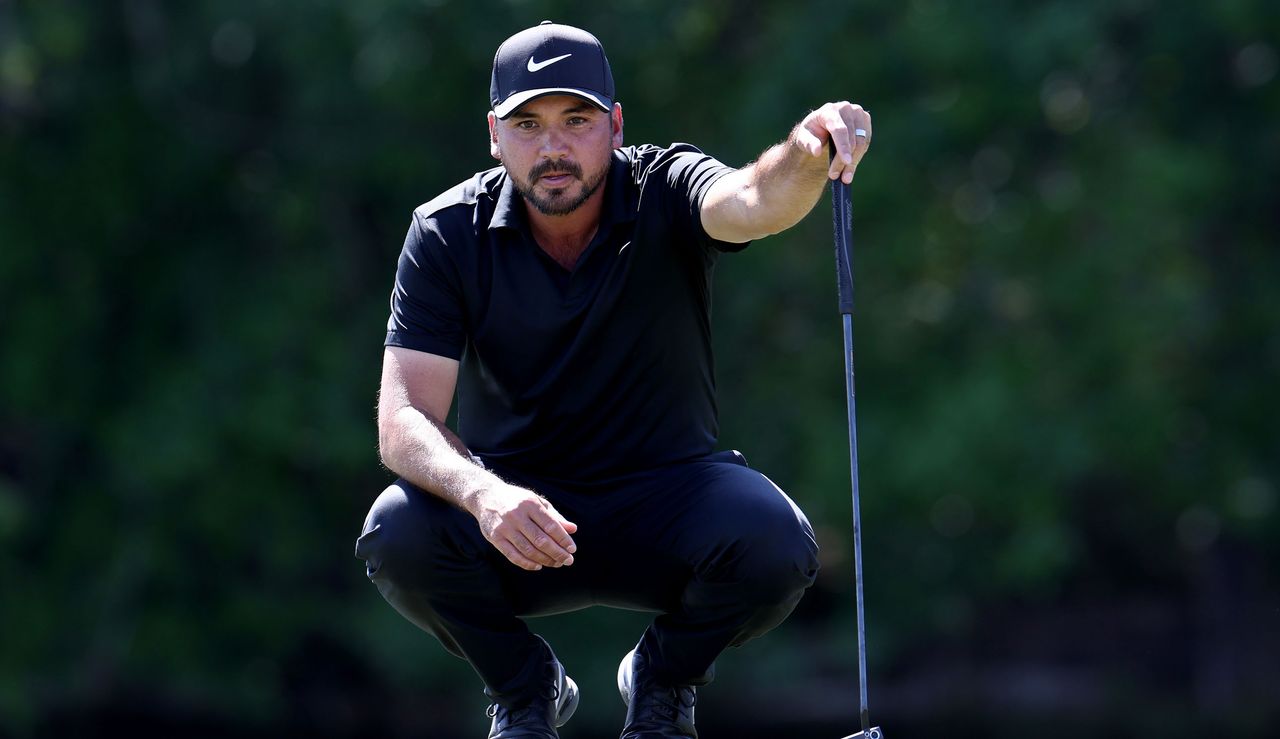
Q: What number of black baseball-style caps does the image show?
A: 1